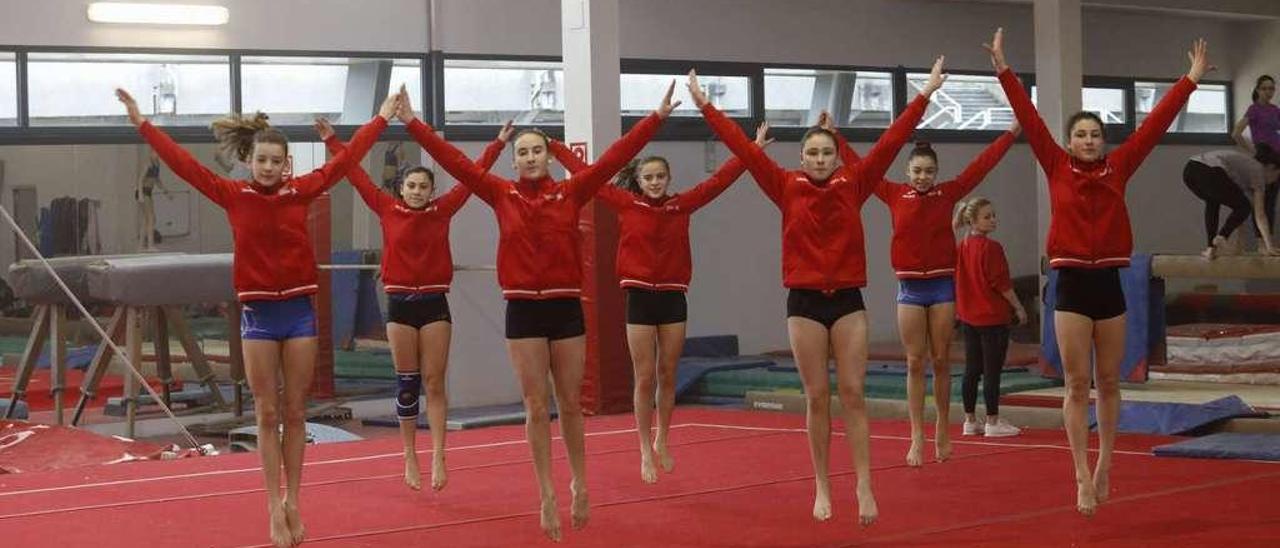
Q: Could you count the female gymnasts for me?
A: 7